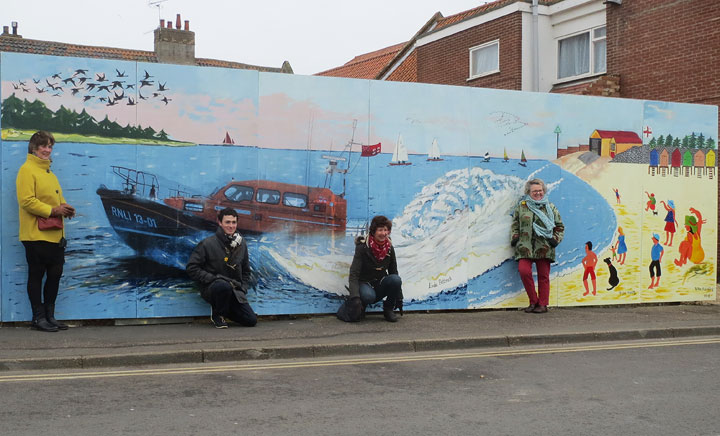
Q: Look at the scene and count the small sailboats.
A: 6